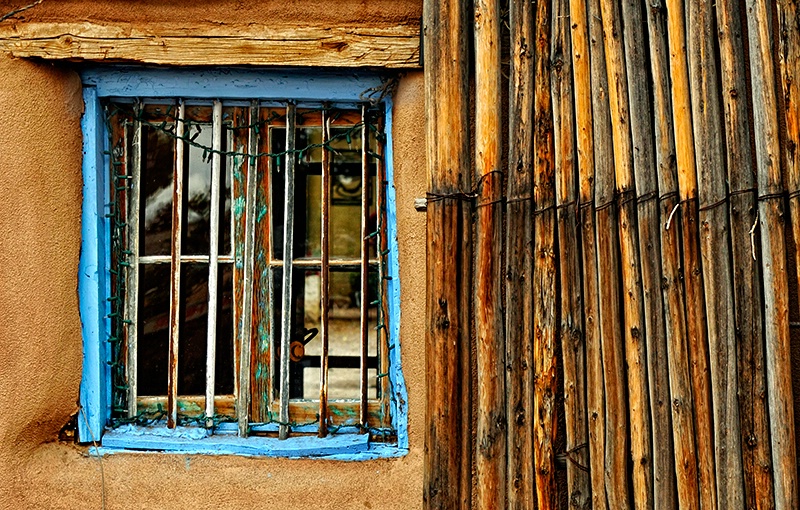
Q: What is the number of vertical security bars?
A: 7